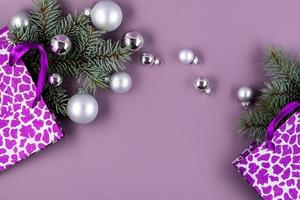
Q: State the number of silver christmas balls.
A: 11